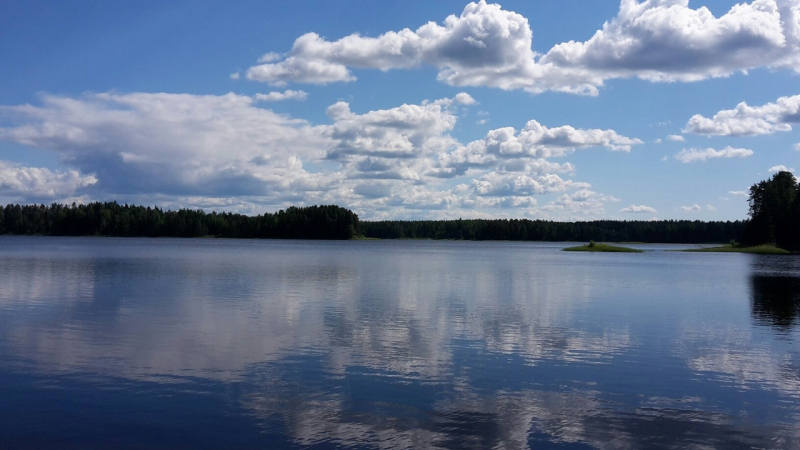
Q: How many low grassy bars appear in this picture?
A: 2